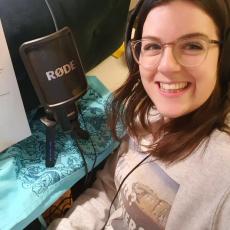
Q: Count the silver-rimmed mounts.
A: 1